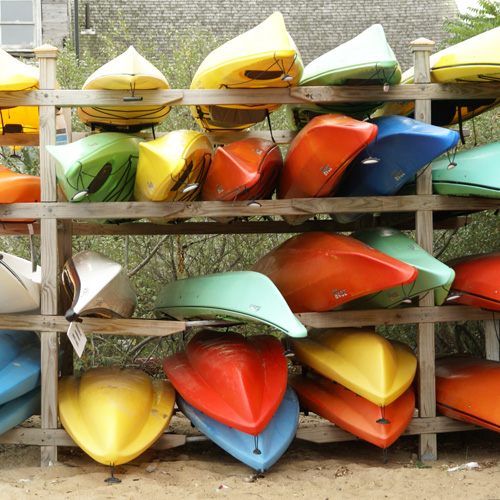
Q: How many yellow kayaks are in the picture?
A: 7